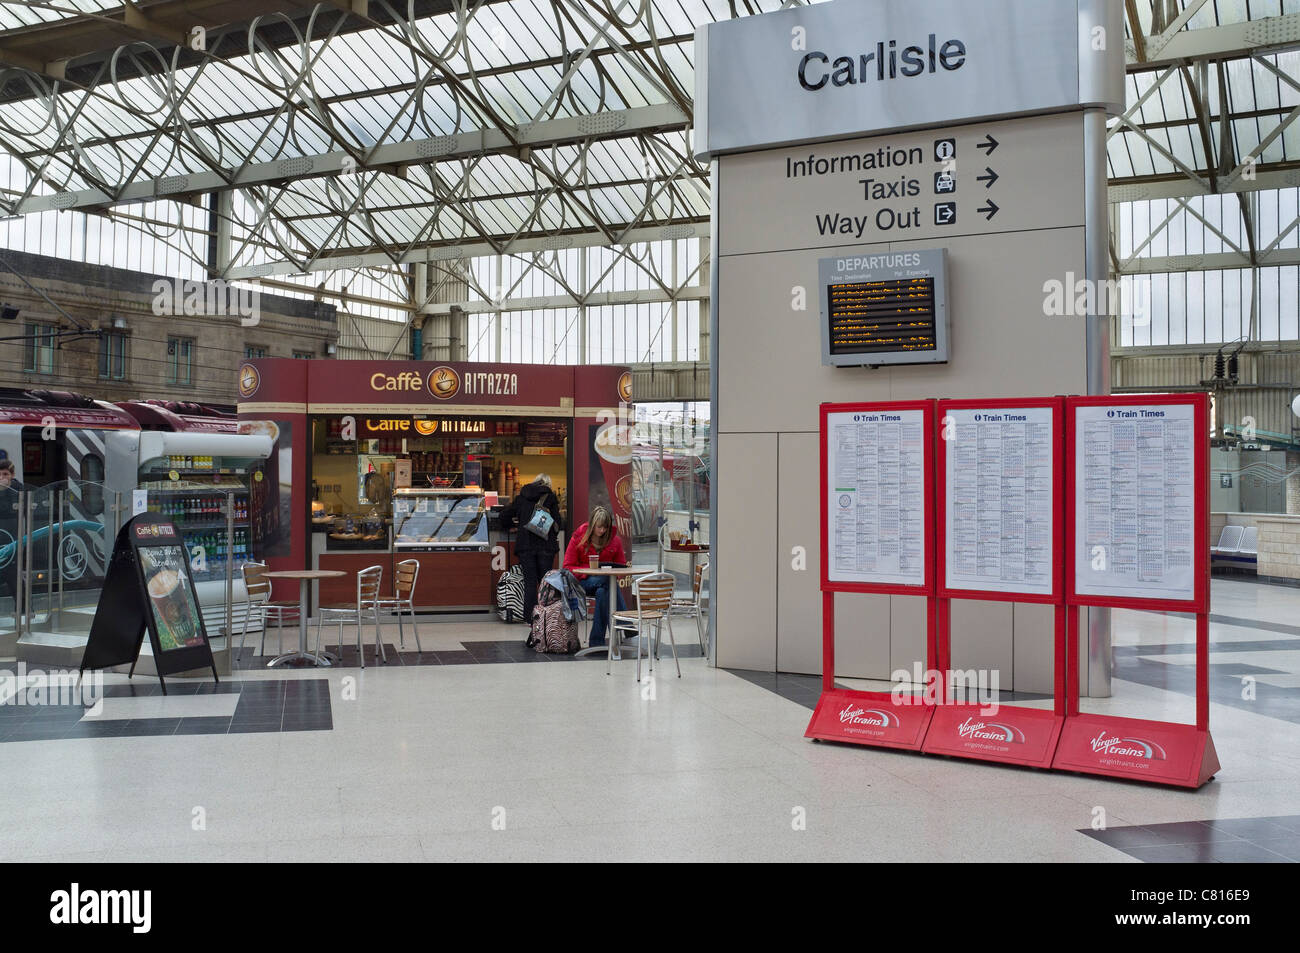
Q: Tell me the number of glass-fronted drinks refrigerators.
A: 1